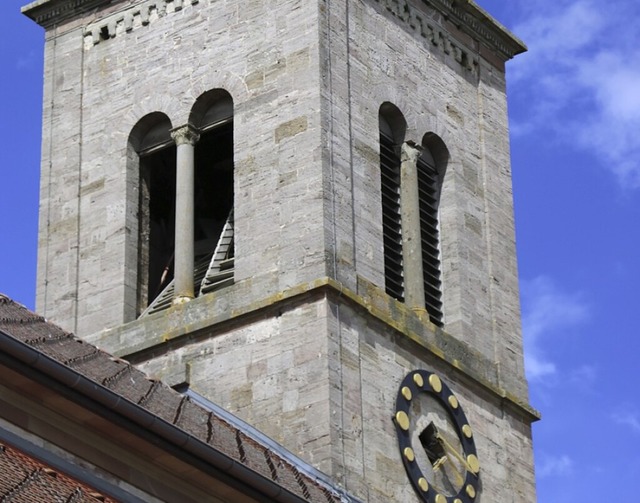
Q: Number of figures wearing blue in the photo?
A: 0